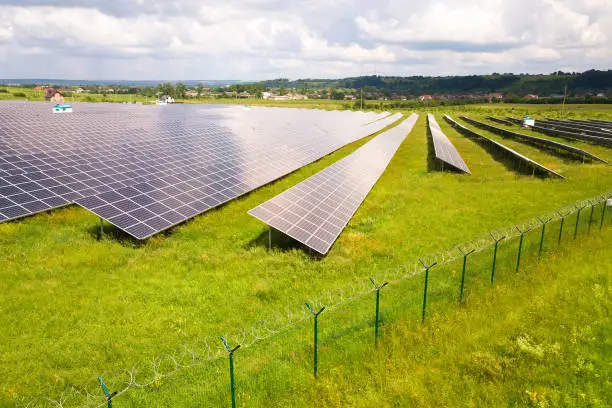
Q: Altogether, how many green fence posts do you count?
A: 13